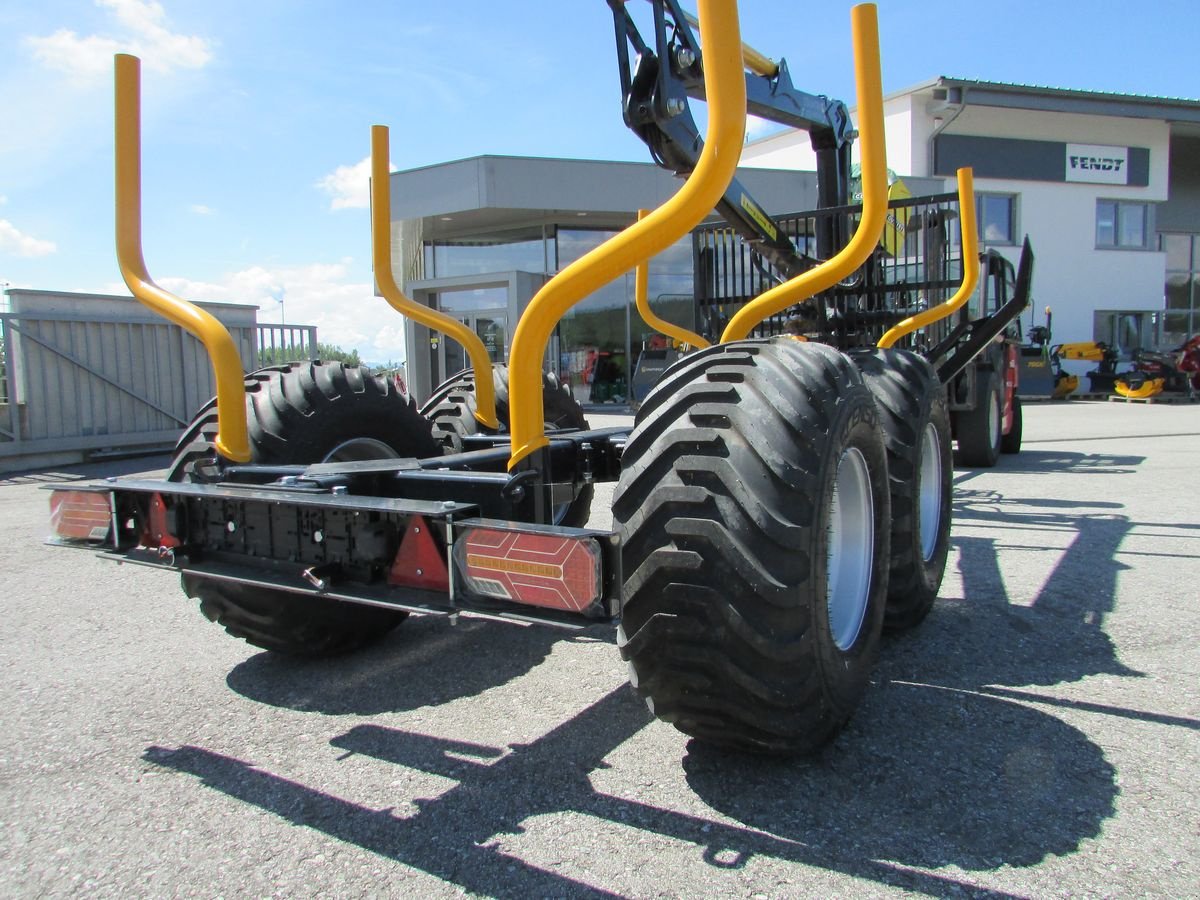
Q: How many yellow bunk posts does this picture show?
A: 6